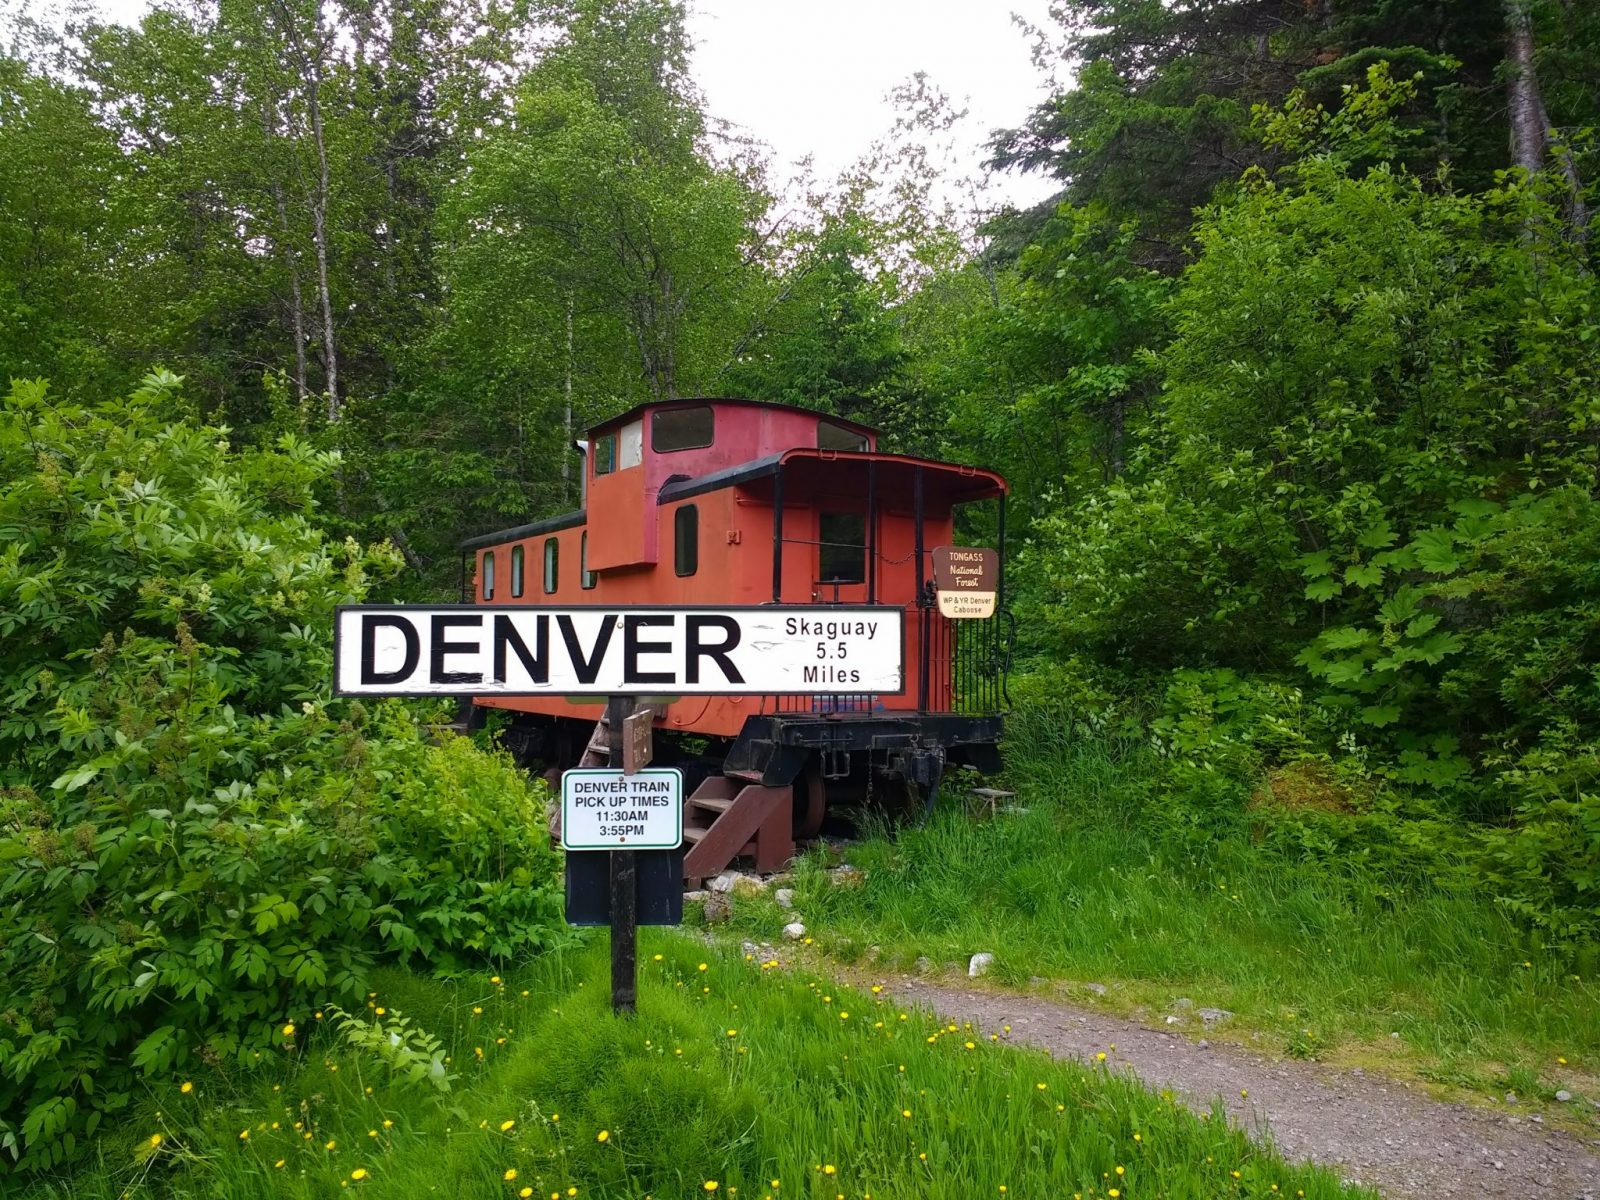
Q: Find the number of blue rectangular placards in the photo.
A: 1